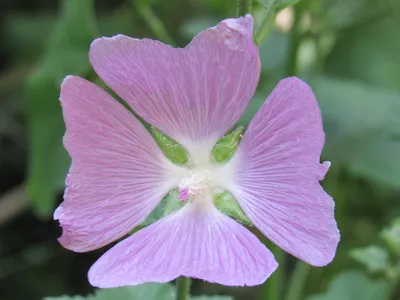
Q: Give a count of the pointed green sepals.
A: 4